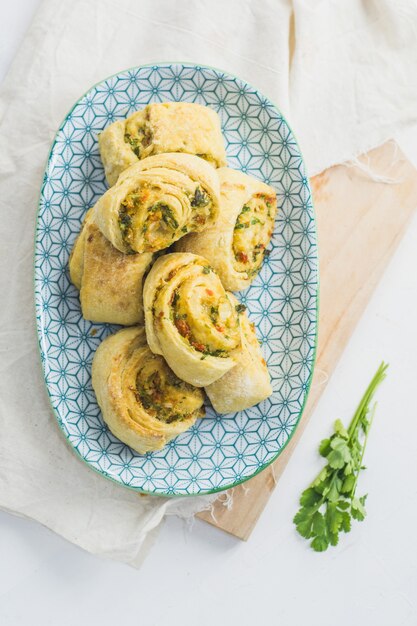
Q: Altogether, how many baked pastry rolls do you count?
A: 7